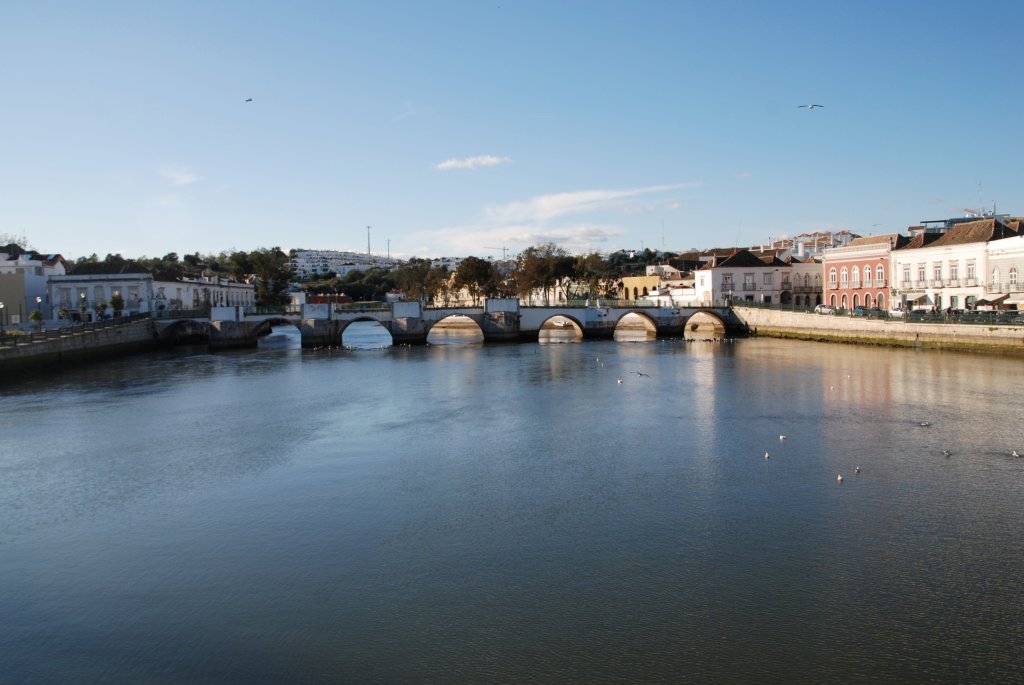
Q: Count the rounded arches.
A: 7